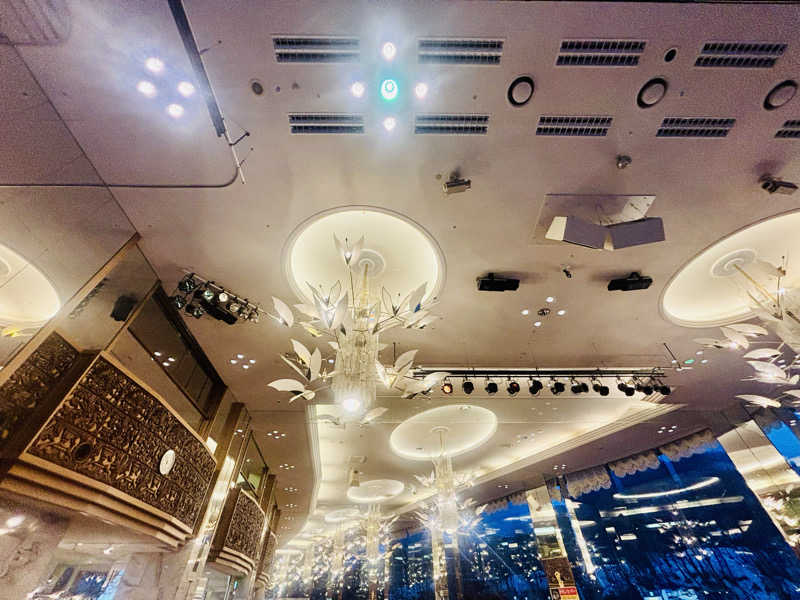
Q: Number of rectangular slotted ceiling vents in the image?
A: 9